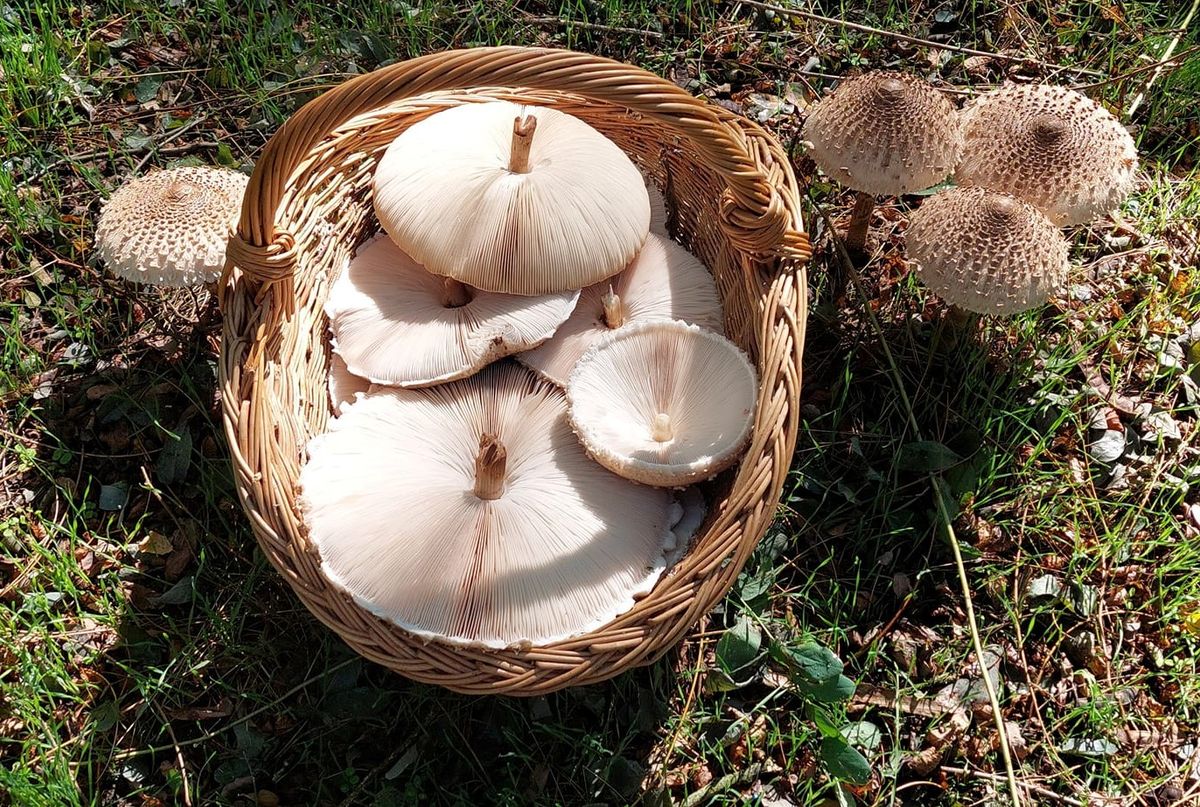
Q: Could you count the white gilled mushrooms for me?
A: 5